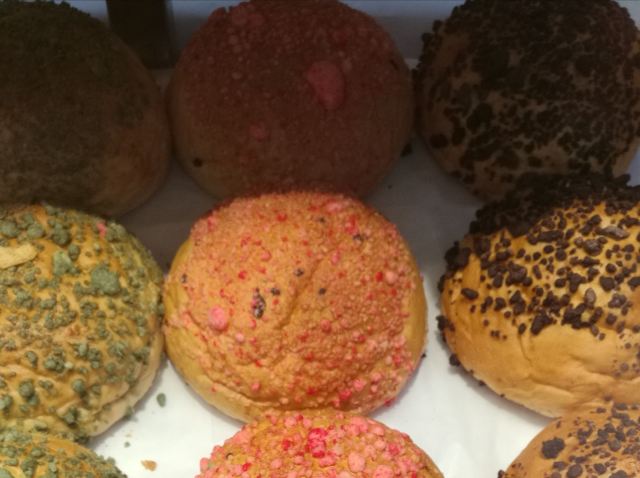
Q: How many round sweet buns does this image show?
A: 9